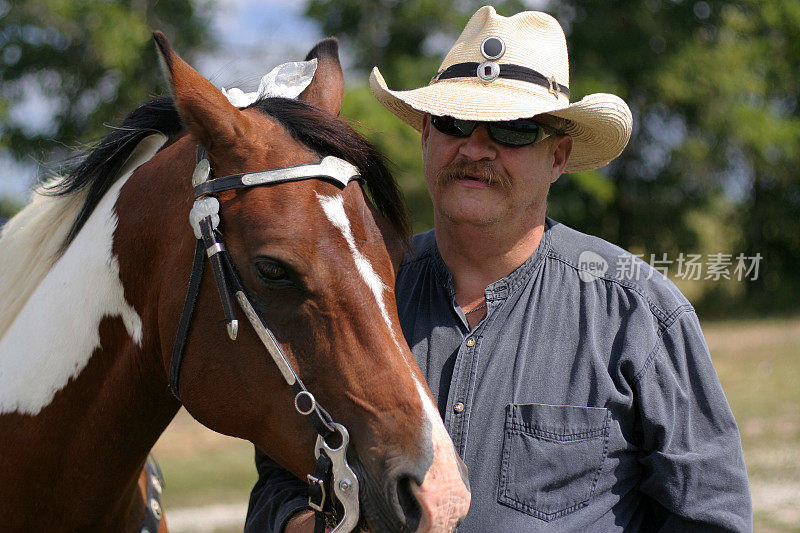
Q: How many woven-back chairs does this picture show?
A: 0